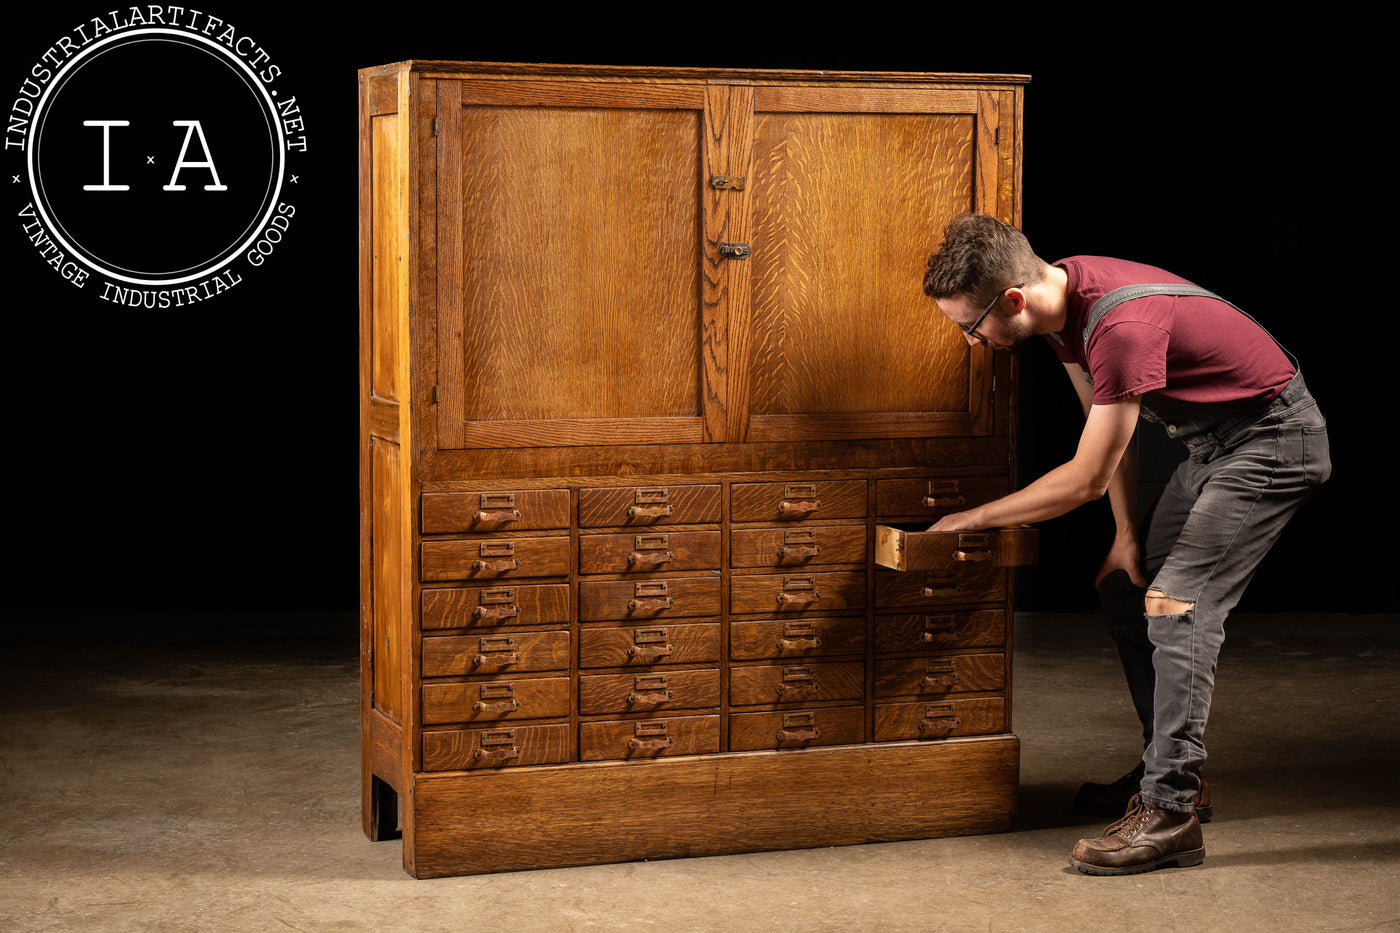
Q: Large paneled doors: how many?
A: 2